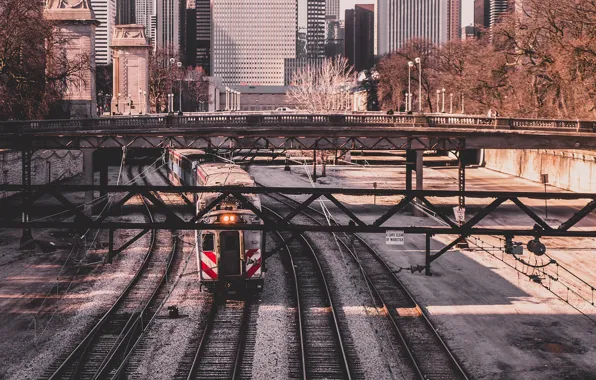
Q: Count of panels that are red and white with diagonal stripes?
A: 2